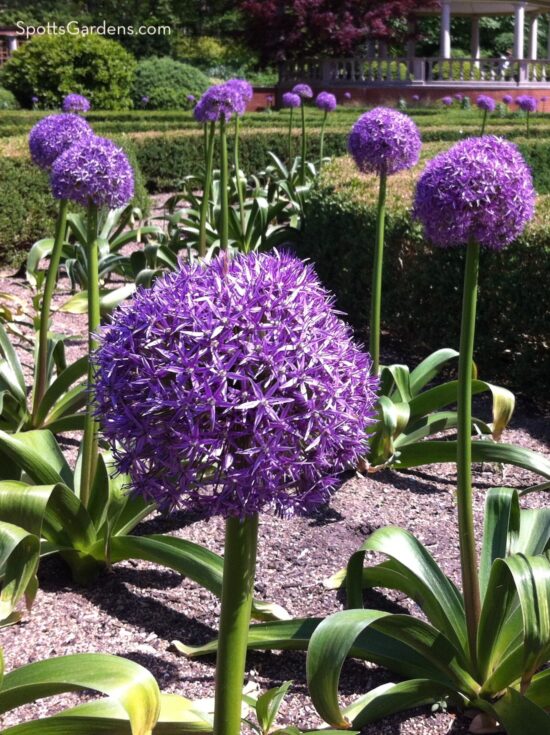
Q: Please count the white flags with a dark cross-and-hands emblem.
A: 0